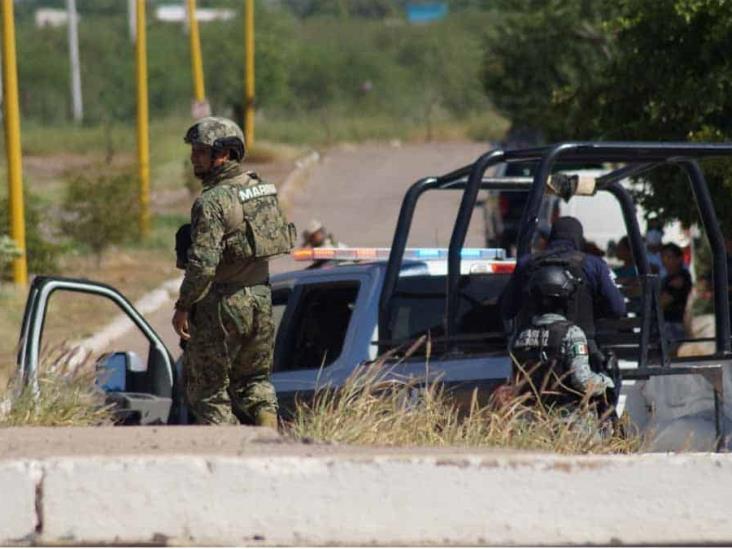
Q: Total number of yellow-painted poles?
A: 4